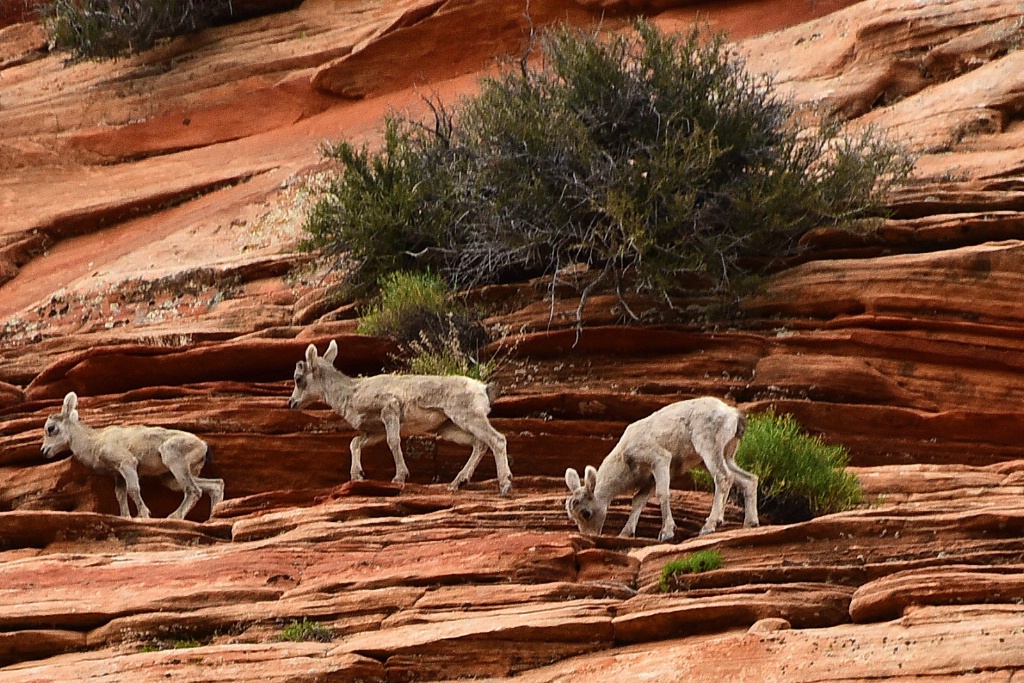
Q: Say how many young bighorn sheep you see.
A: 3